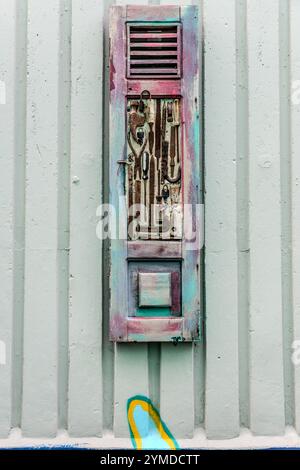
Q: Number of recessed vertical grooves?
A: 7